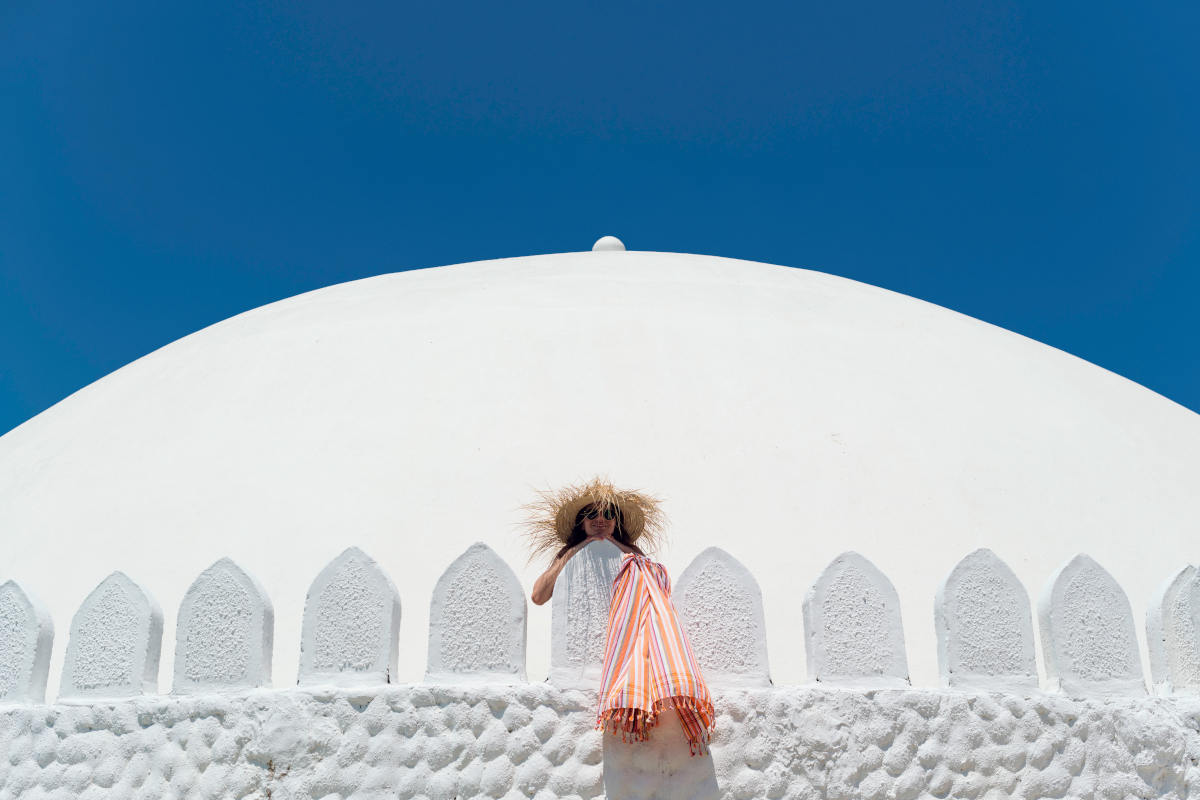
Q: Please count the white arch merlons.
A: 11